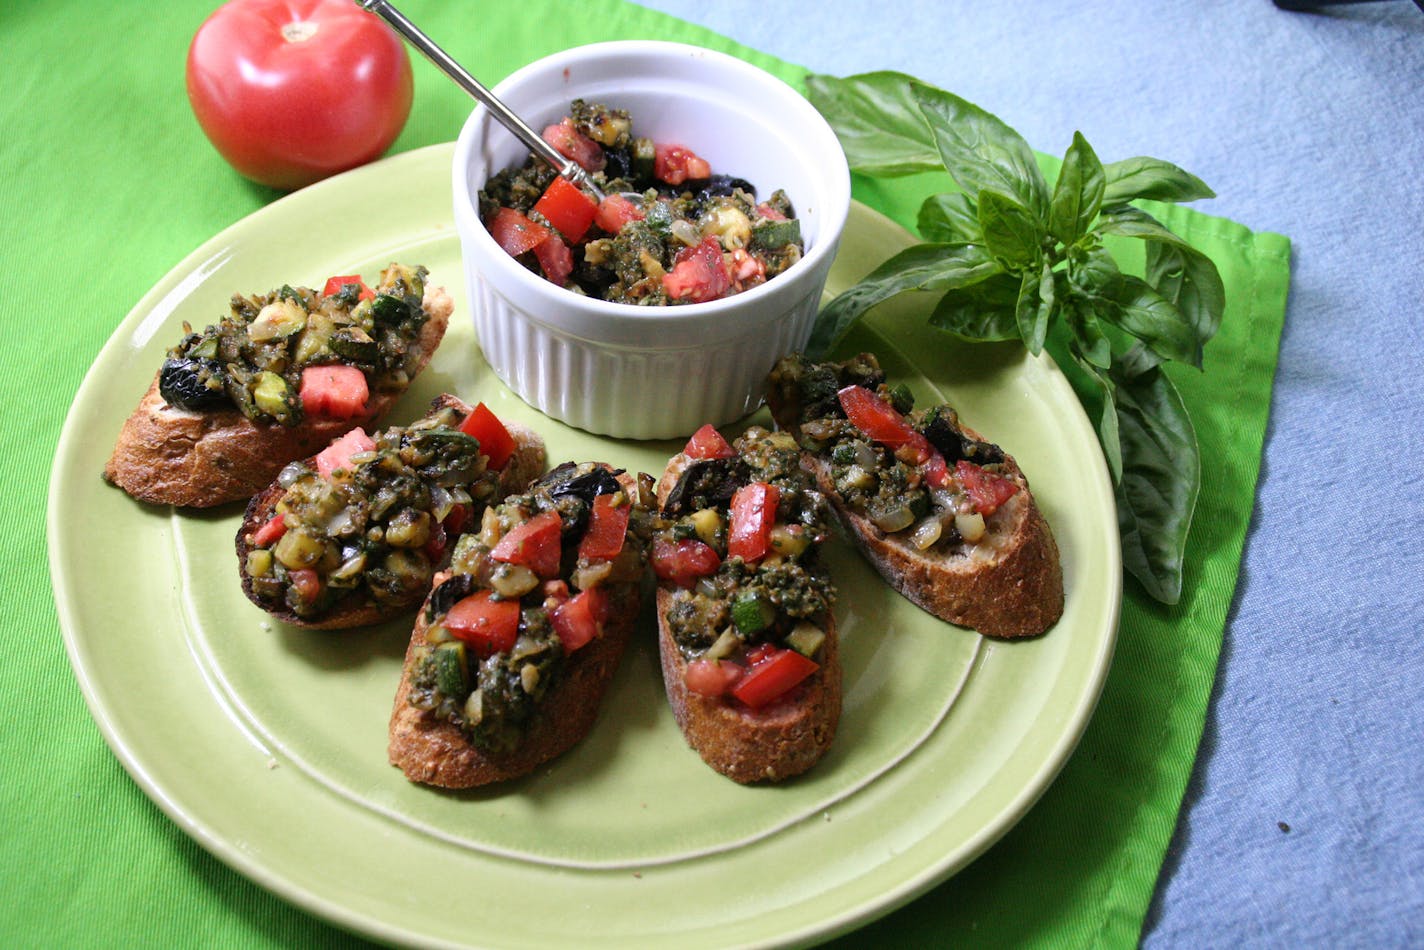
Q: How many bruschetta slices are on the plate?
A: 5